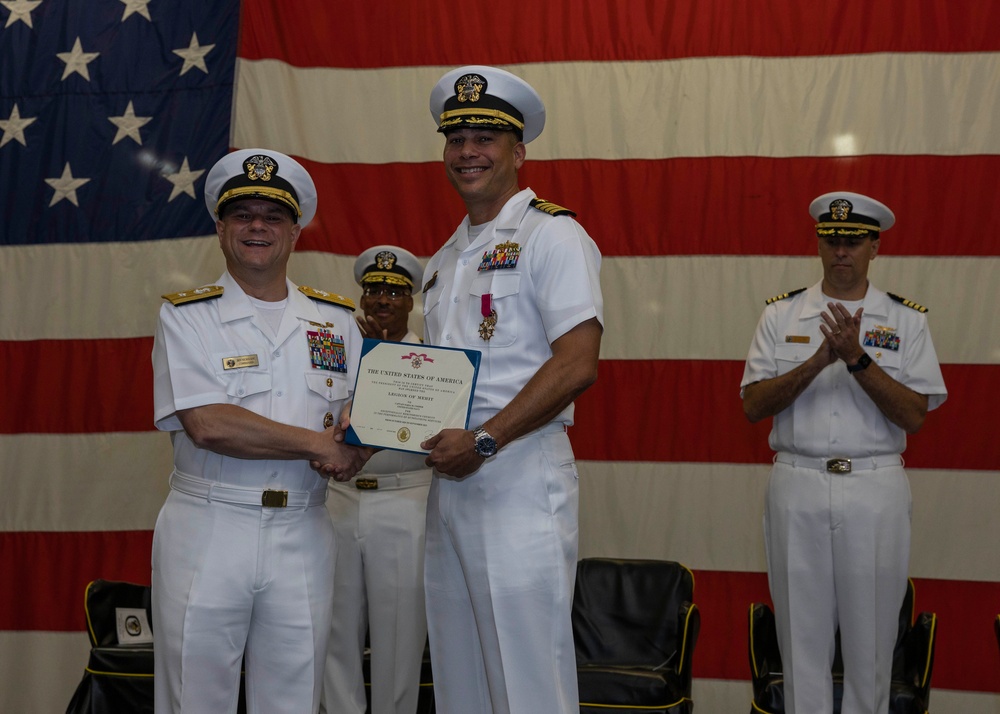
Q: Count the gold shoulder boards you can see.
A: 2